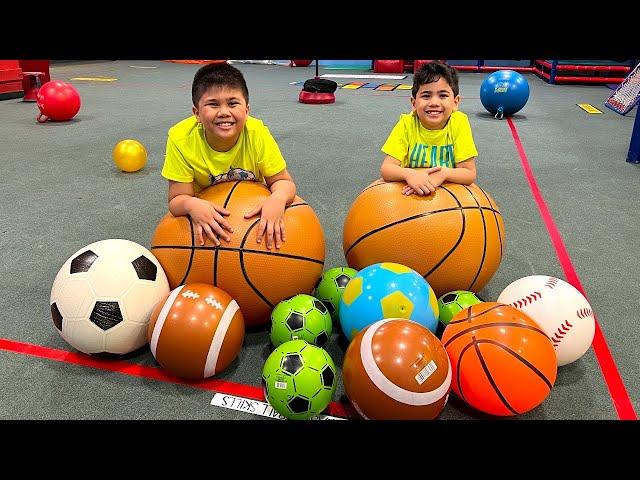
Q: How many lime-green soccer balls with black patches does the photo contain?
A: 4